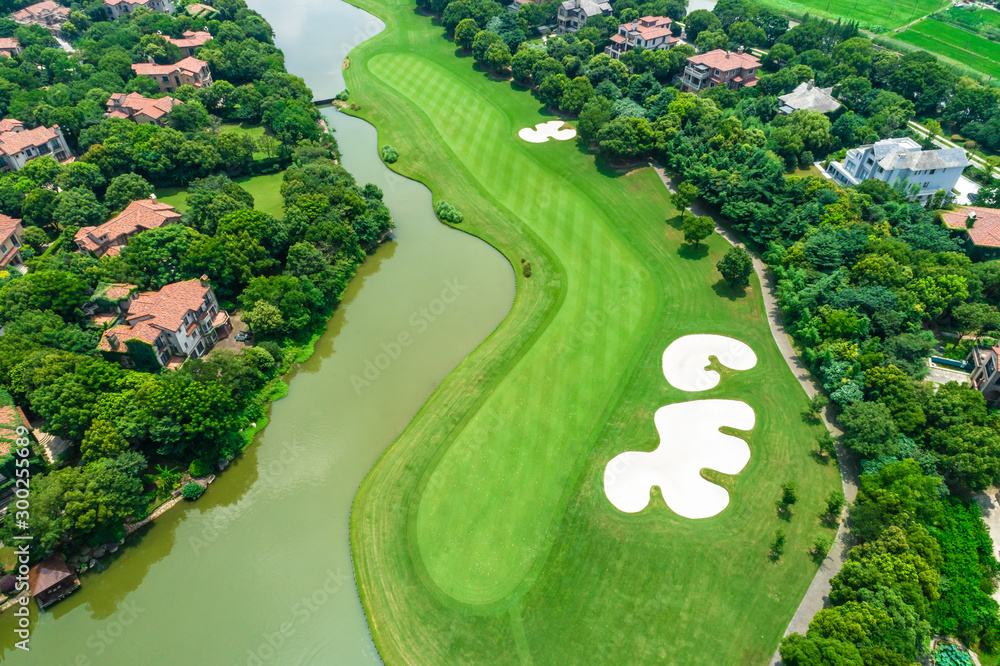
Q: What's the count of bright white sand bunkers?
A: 3